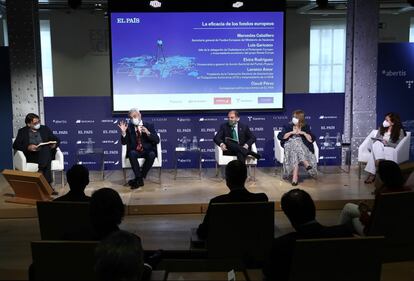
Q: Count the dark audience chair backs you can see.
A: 5